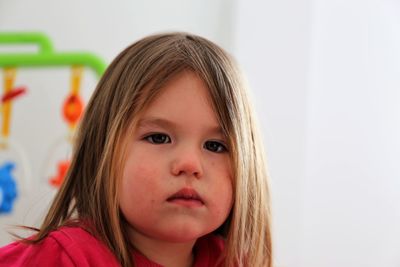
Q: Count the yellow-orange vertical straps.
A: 2